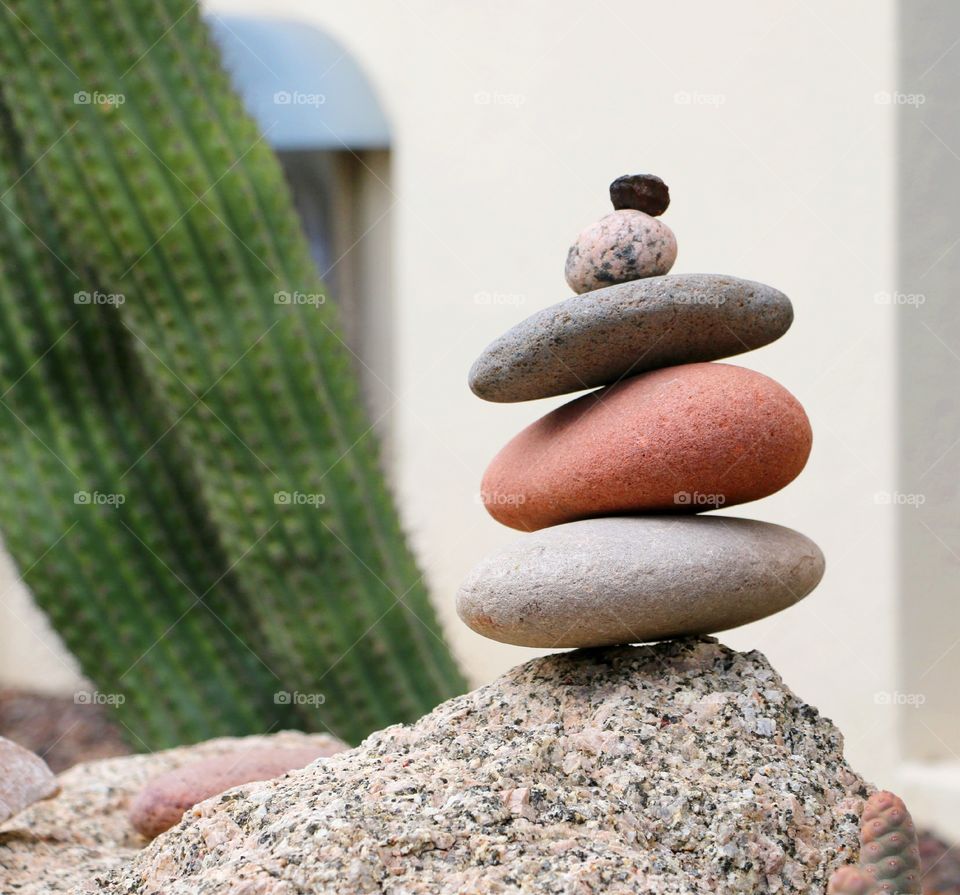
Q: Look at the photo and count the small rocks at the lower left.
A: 2